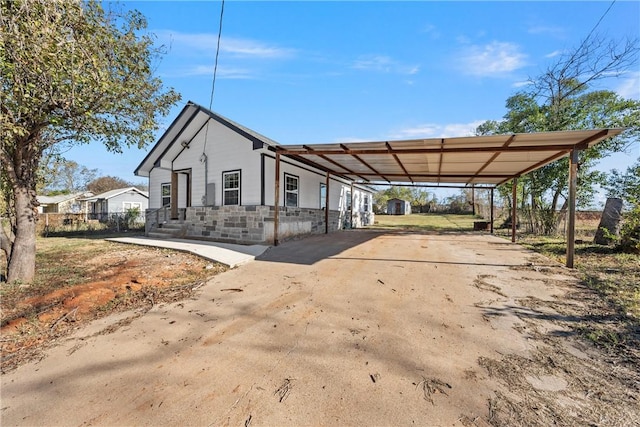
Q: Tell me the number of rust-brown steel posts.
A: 6